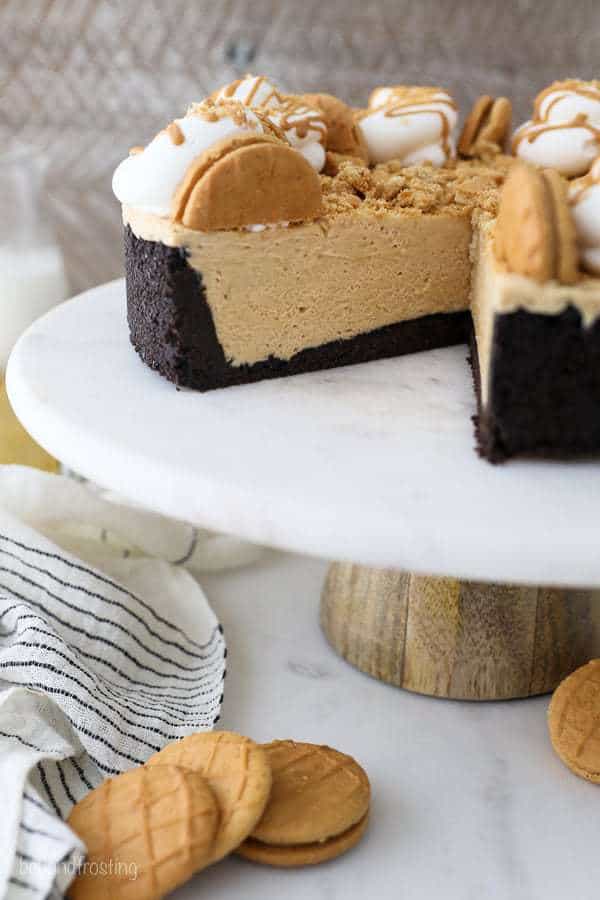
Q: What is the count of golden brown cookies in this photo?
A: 8